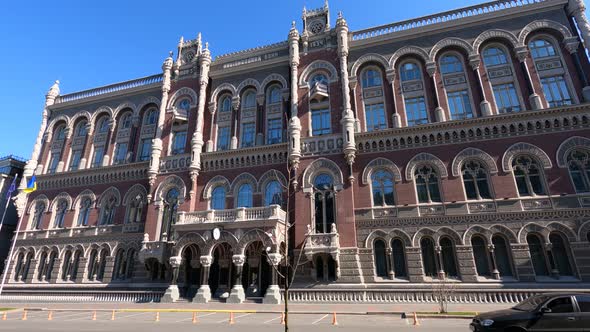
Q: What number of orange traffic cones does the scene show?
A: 11